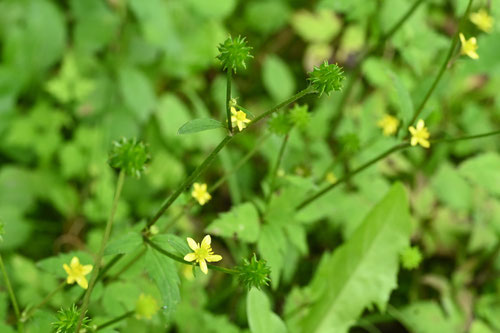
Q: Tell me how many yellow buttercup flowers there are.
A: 8